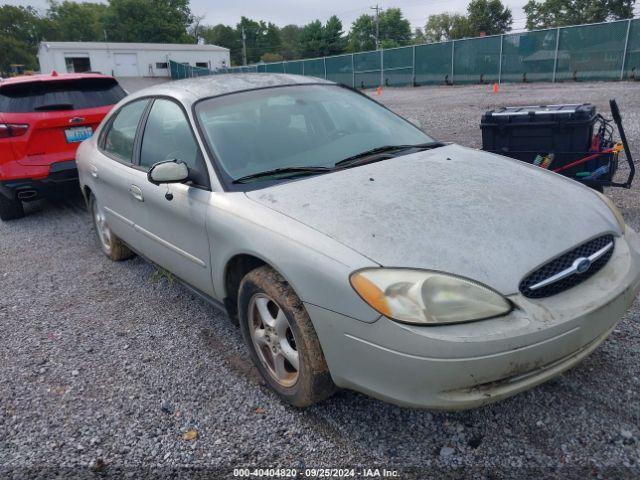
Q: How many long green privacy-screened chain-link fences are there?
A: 1